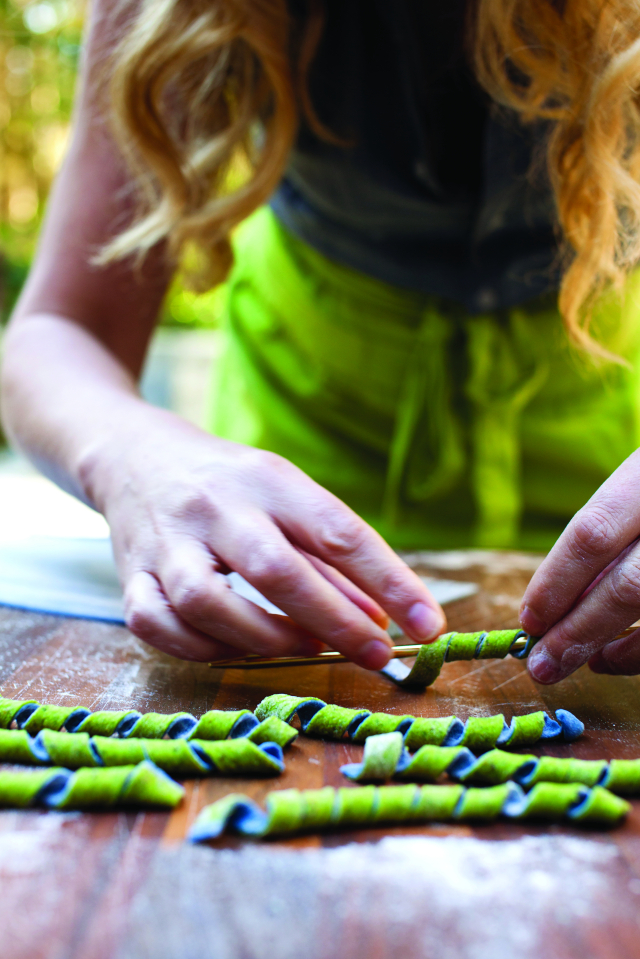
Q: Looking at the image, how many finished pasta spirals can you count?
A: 6